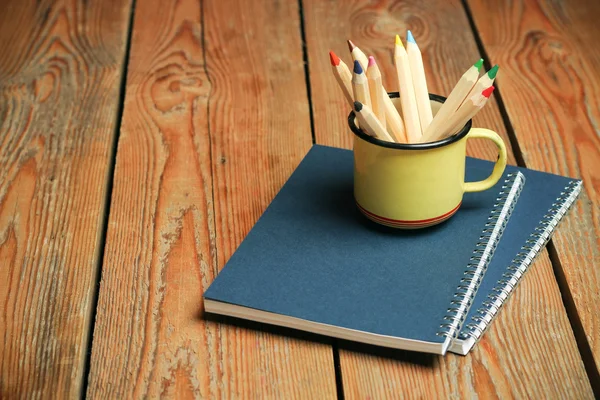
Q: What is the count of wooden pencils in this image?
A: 10